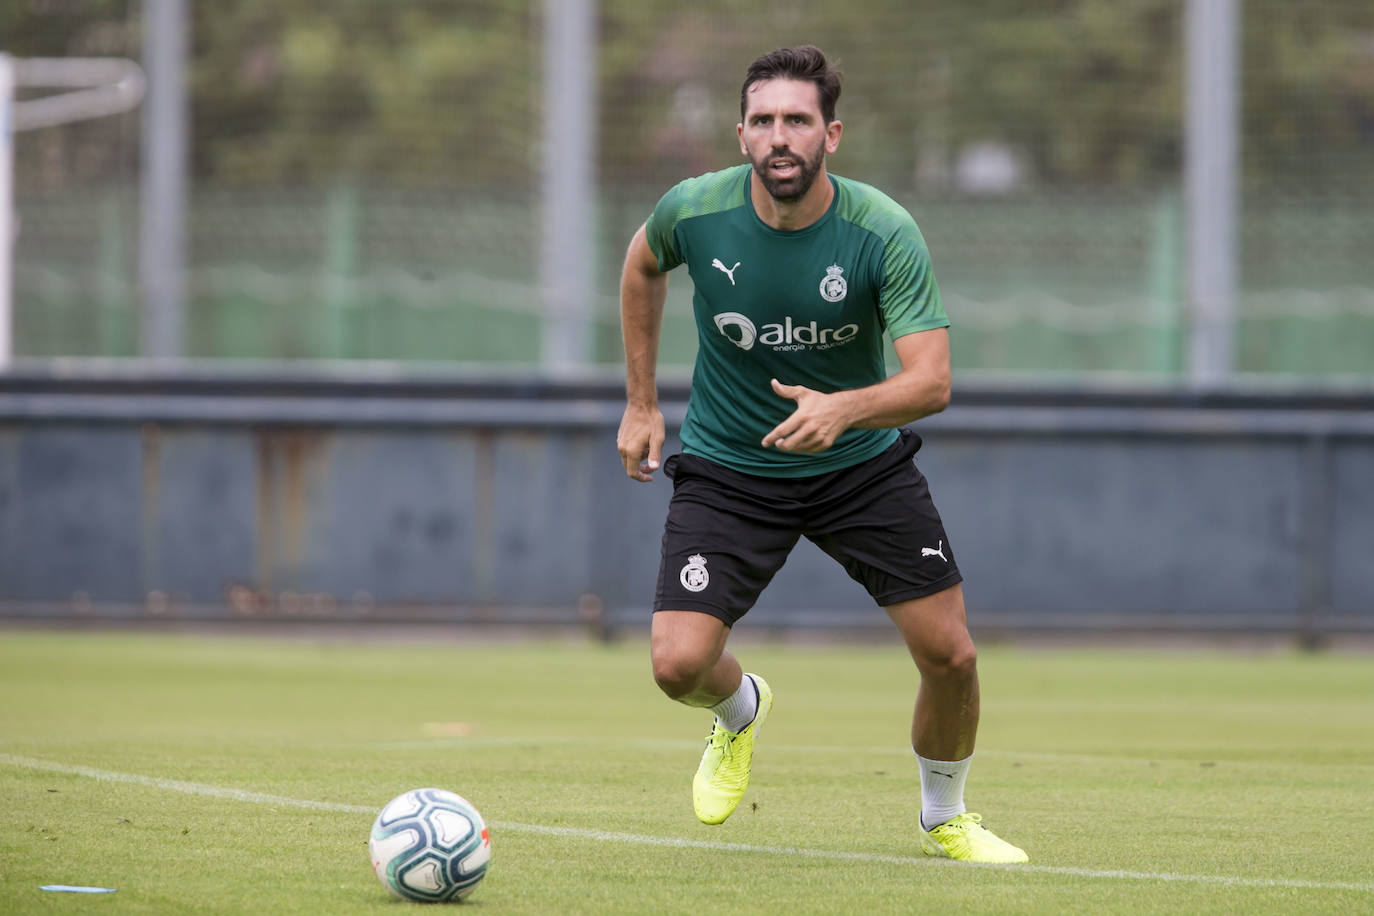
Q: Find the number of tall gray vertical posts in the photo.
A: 3